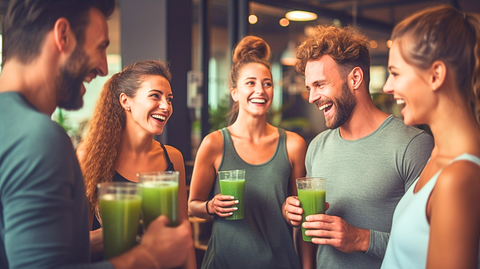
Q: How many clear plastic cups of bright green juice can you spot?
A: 4